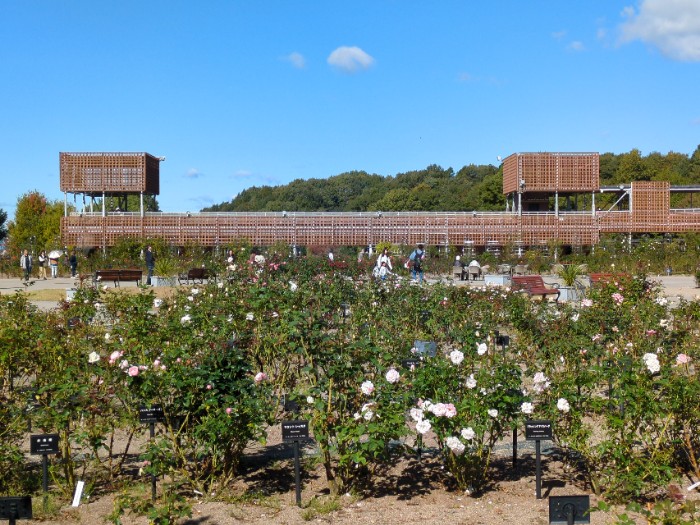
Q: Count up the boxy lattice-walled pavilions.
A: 2